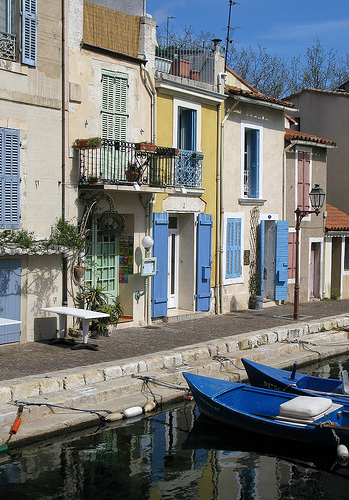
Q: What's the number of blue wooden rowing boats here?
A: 2